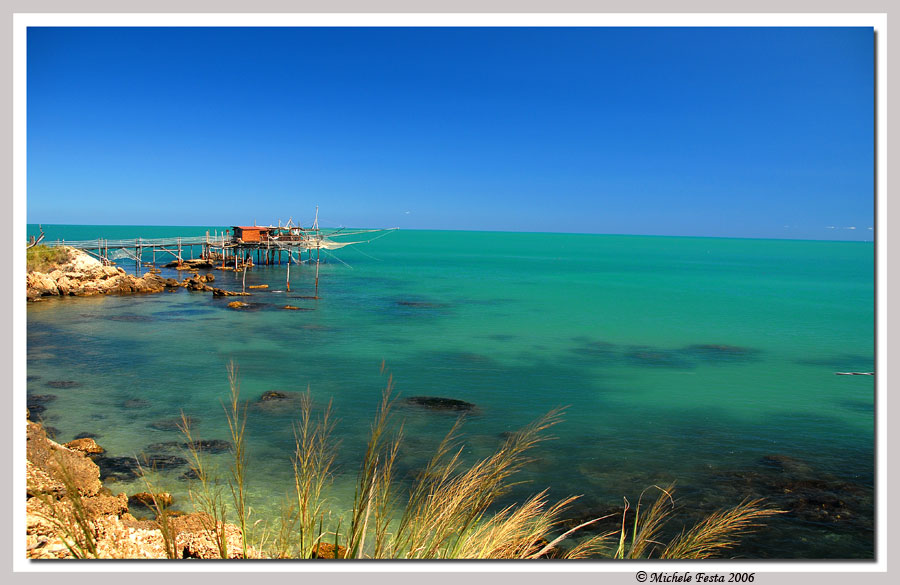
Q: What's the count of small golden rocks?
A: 3